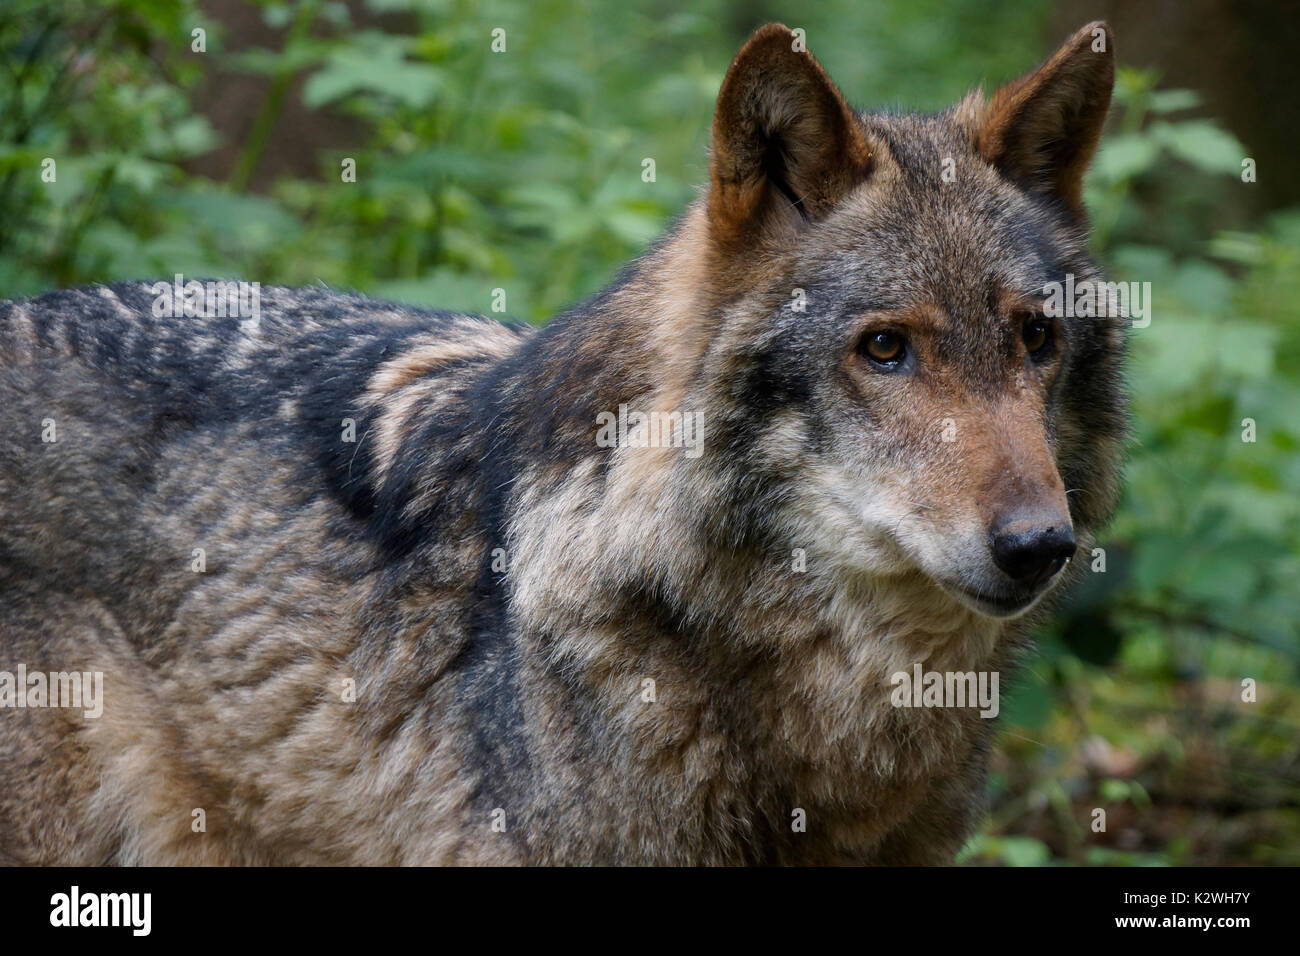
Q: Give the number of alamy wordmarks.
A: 6